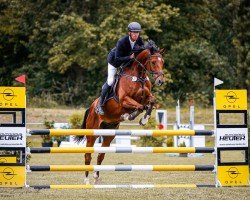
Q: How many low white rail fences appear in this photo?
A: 1